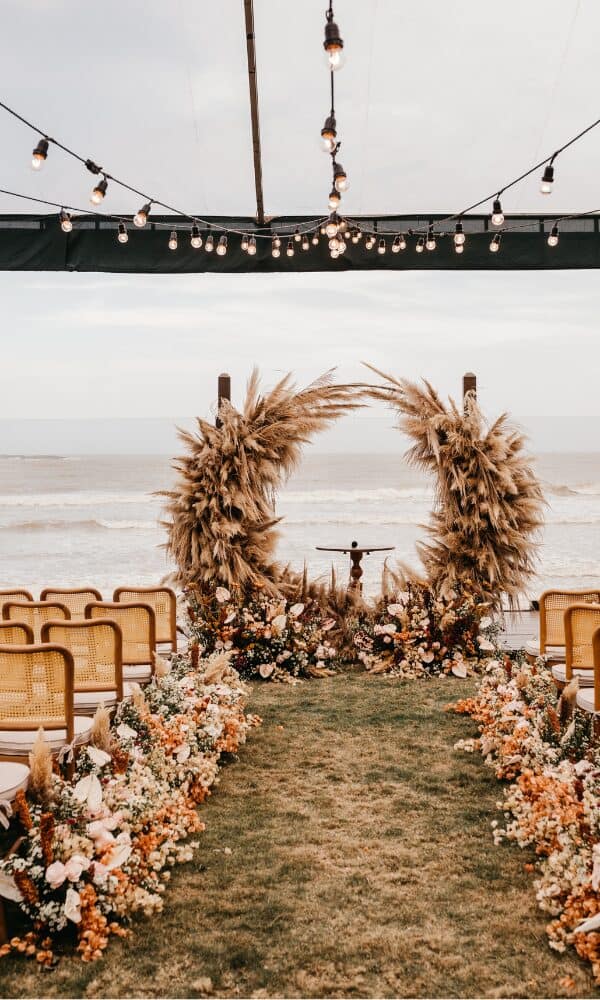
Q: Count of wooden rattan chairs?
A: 11